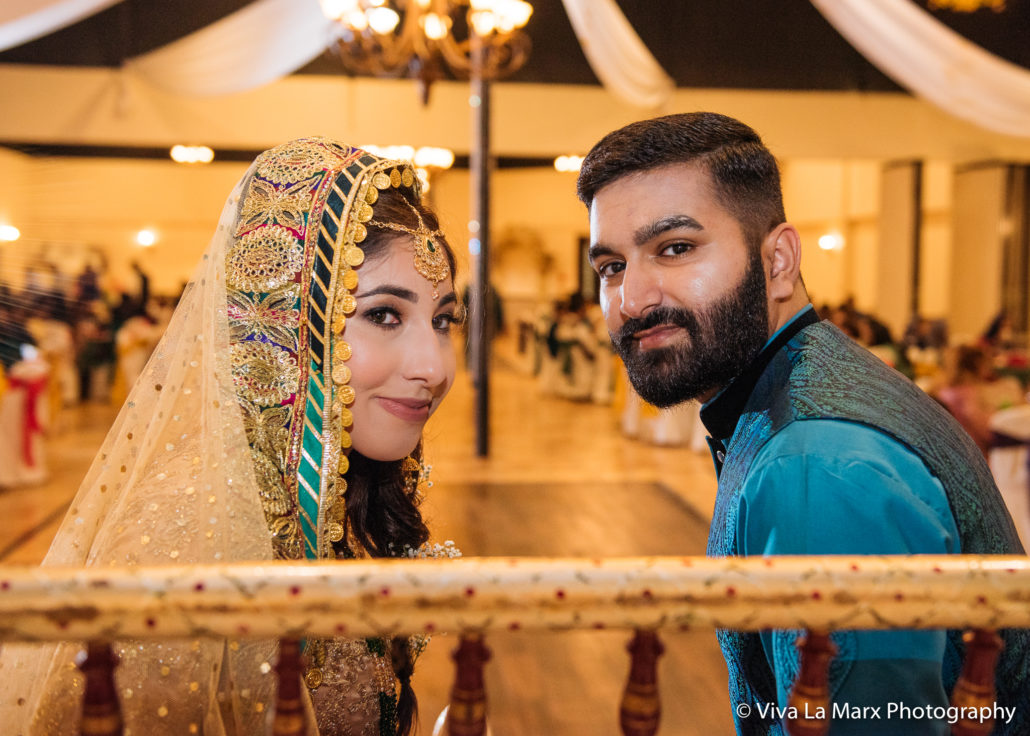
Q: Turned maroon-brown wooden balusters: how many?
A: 6